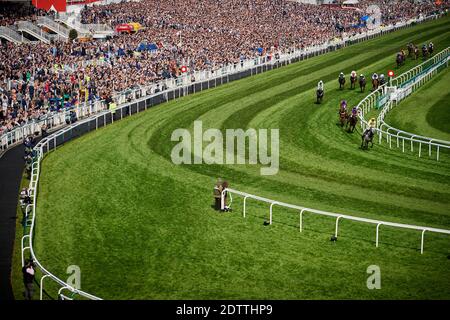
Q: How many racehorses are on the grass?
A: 15